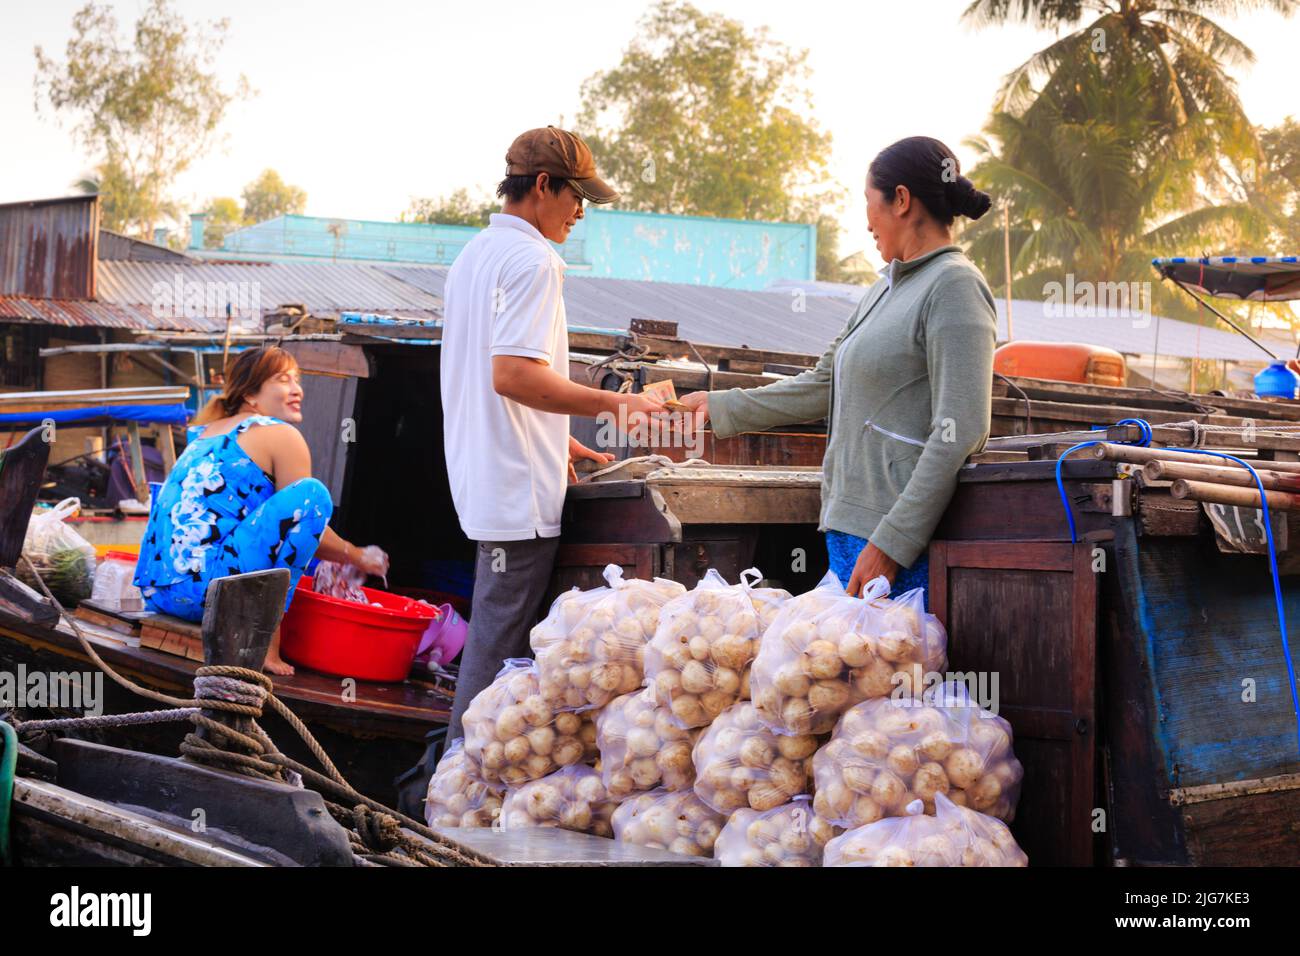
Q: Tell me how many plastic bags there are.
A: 13